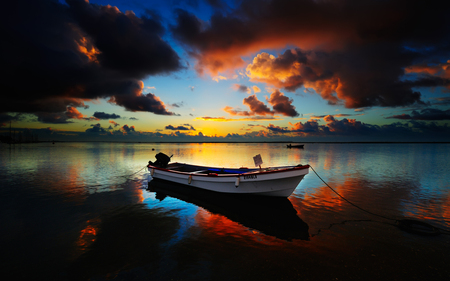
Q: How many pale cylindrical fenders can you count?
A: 3